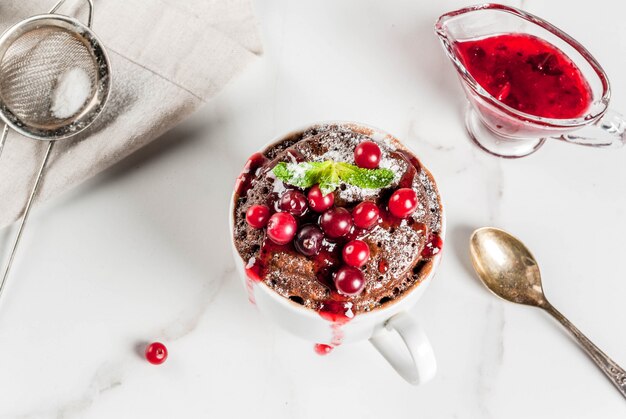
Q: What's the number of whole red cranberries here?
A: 12